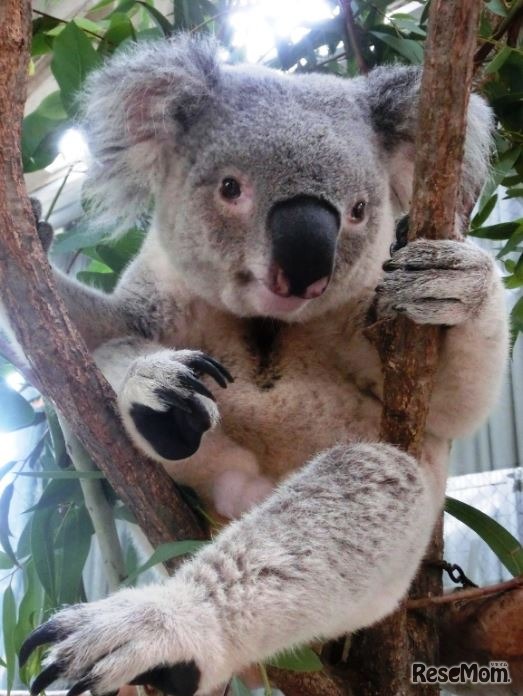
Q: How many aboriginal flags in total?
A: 0